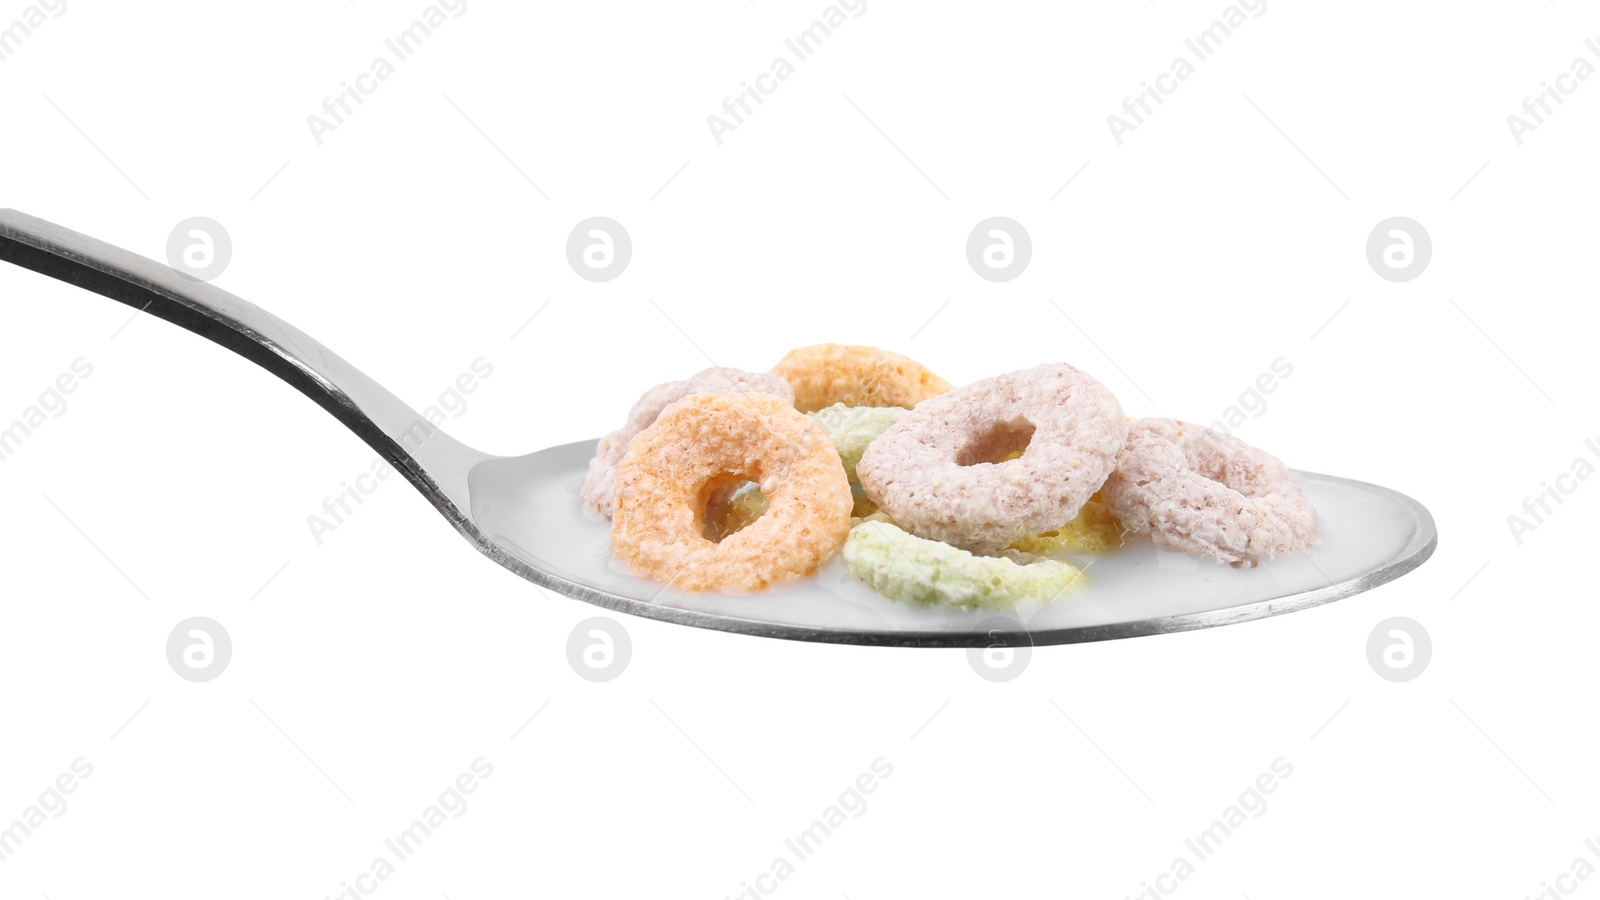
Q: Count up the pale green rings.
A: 2